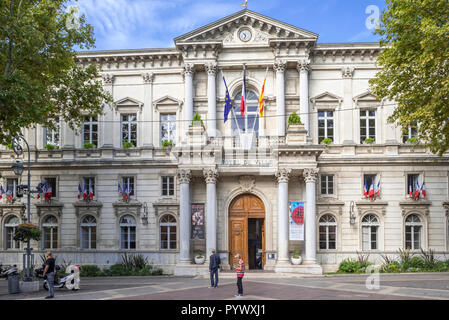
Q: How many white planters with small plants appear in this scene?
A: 2